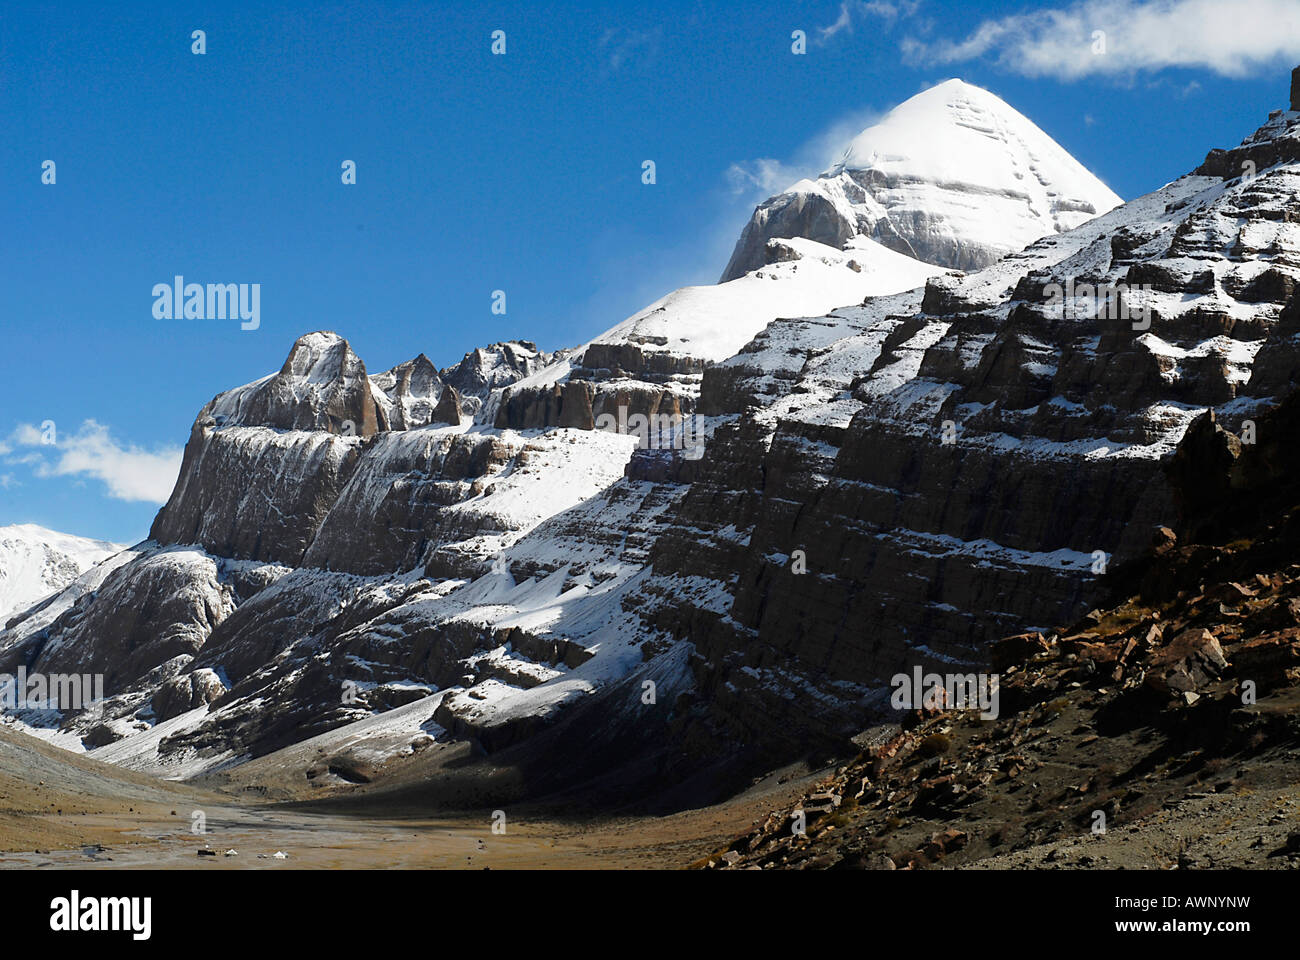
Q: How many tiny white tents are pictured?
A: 2